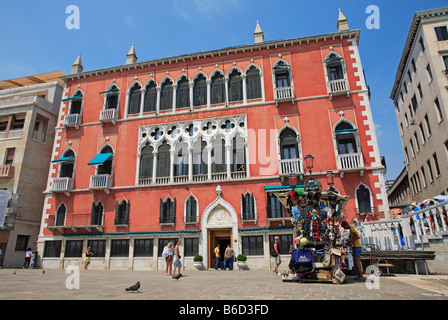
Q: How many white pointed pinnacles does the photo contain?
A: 4